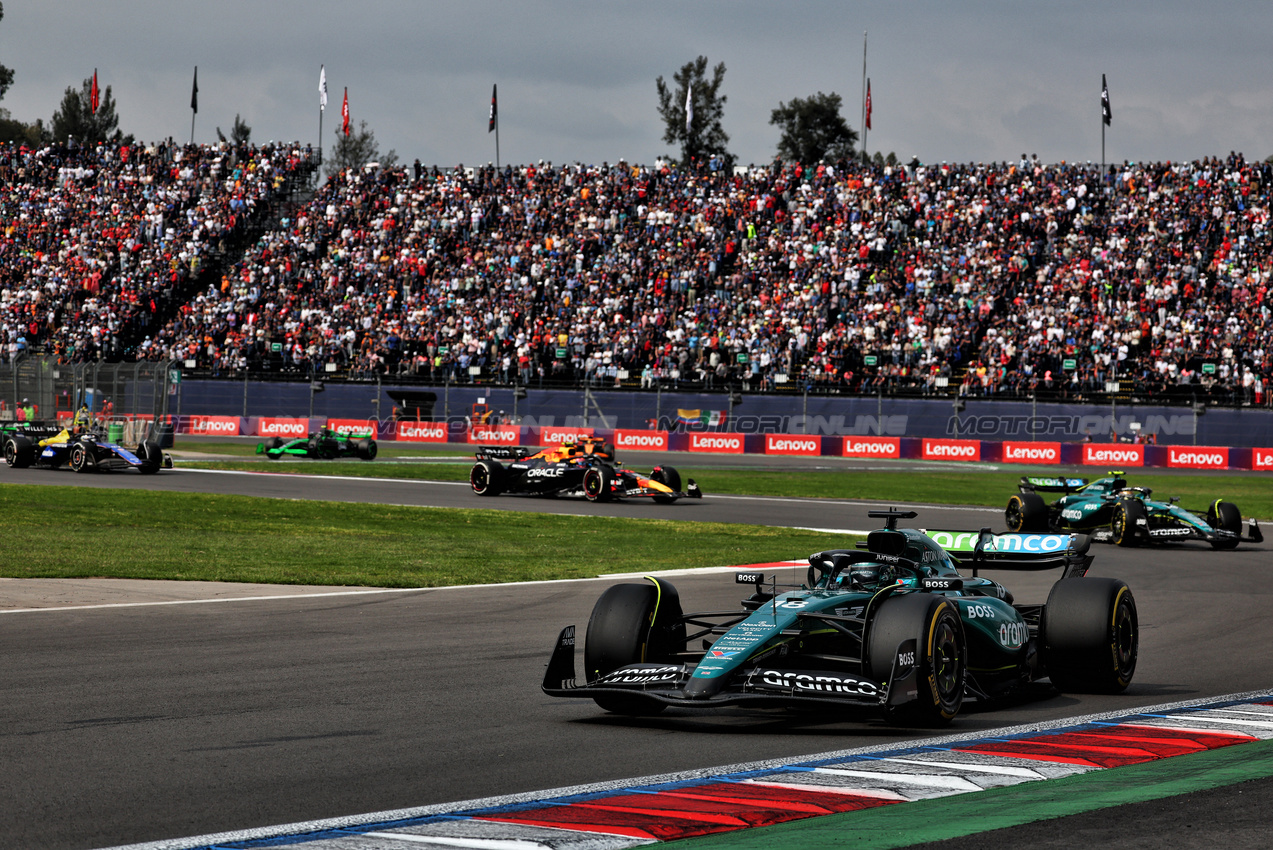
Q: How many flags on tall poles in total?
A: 8